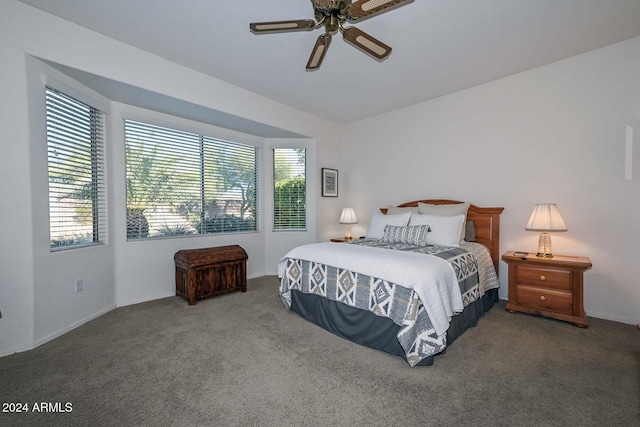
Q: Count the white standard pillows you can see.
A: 2